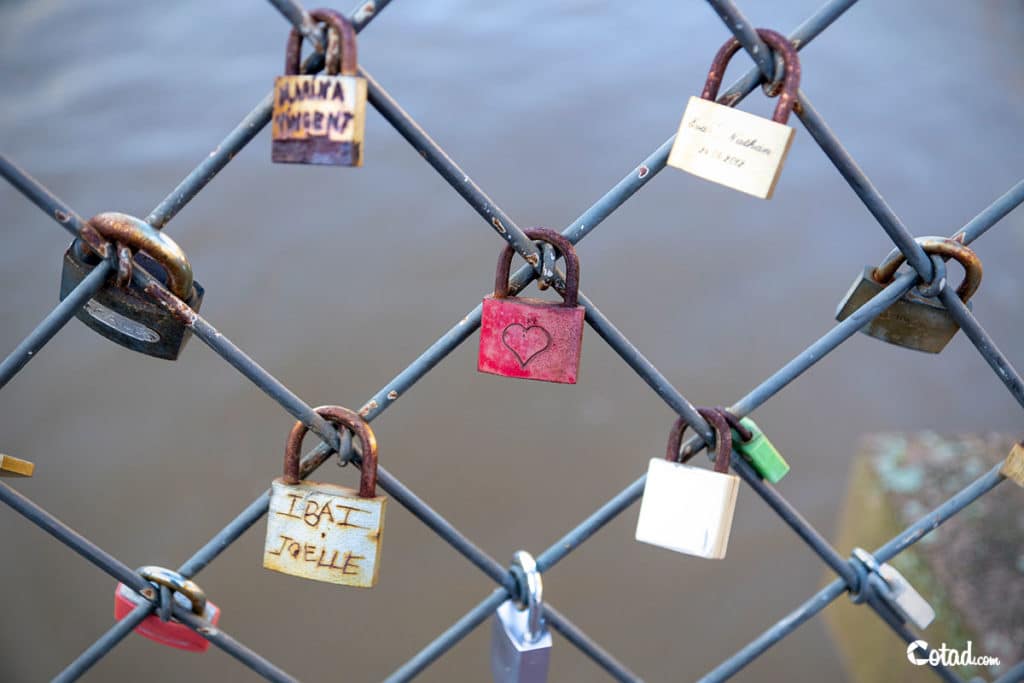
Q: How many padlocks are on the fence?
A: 13